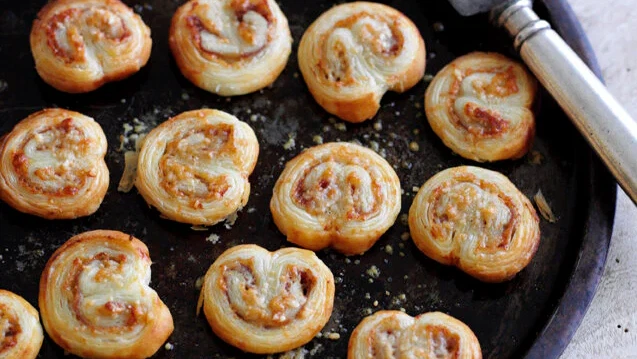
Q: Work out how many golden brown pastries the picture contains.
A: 12